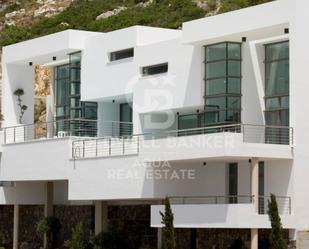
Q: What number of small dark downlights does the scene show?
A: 9